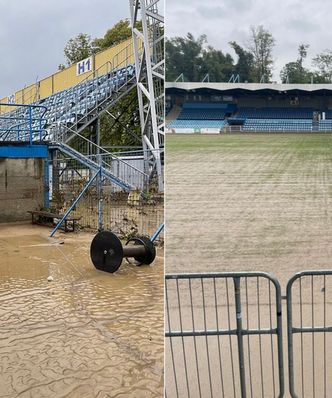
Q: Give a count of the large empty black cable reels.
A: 1